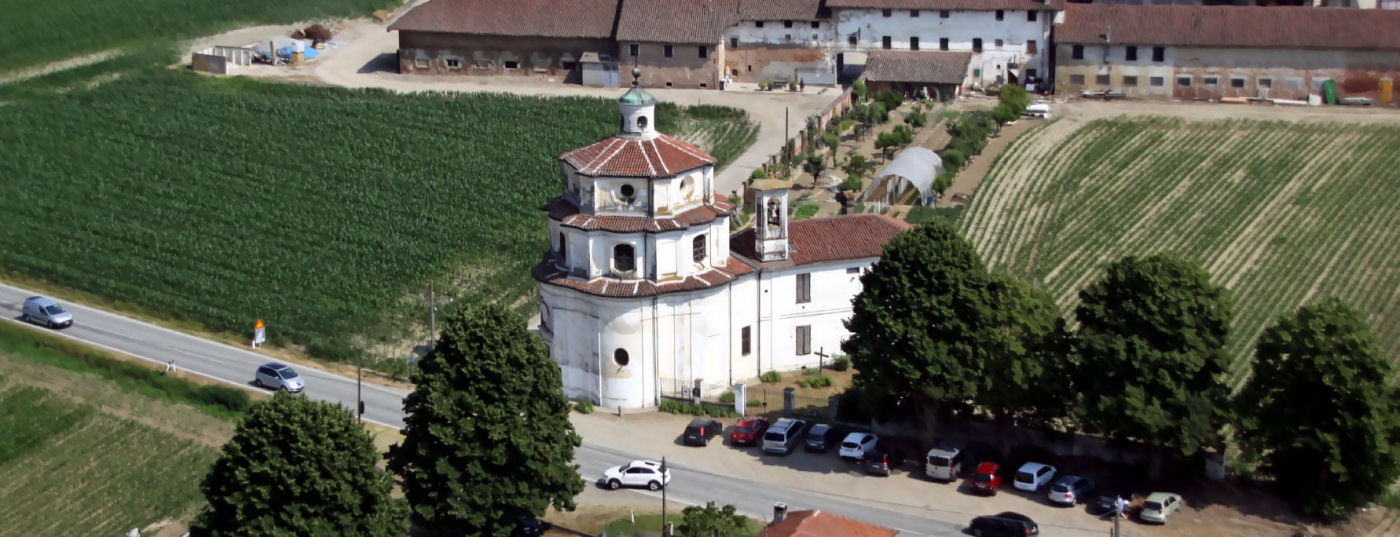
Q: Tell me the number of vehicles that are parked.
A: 12